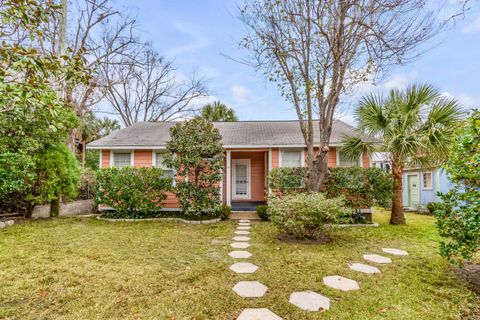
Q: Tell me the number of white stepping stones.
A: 15